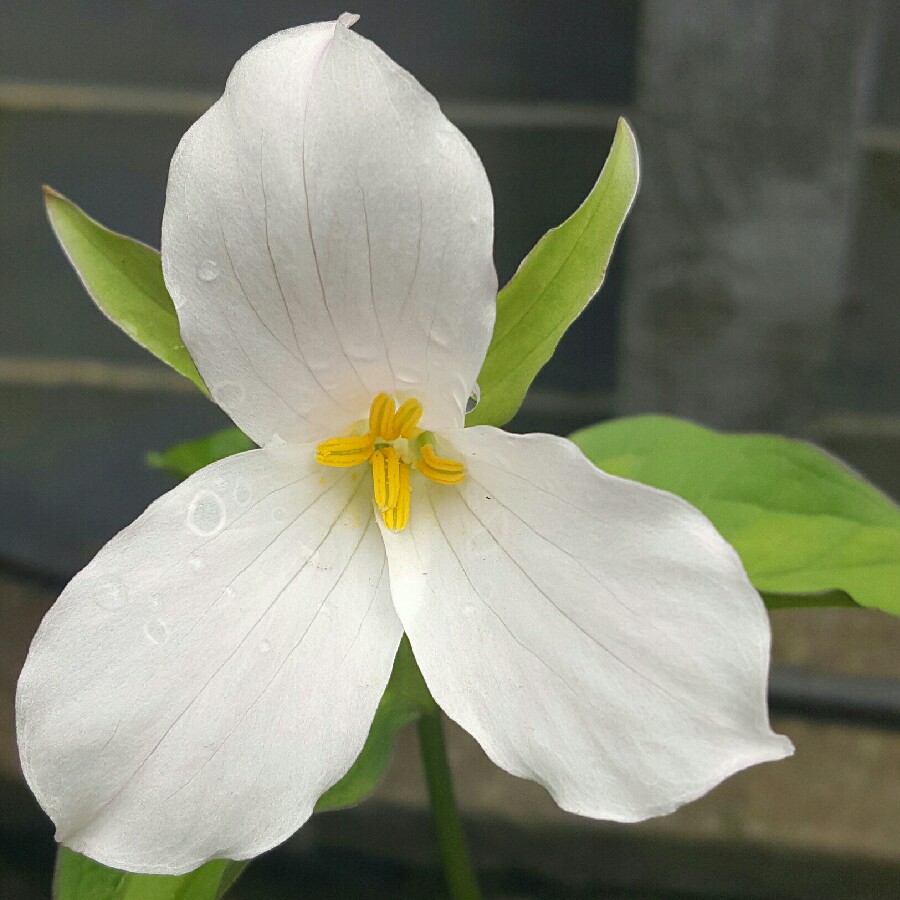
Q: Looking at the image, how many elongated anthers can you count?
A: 6